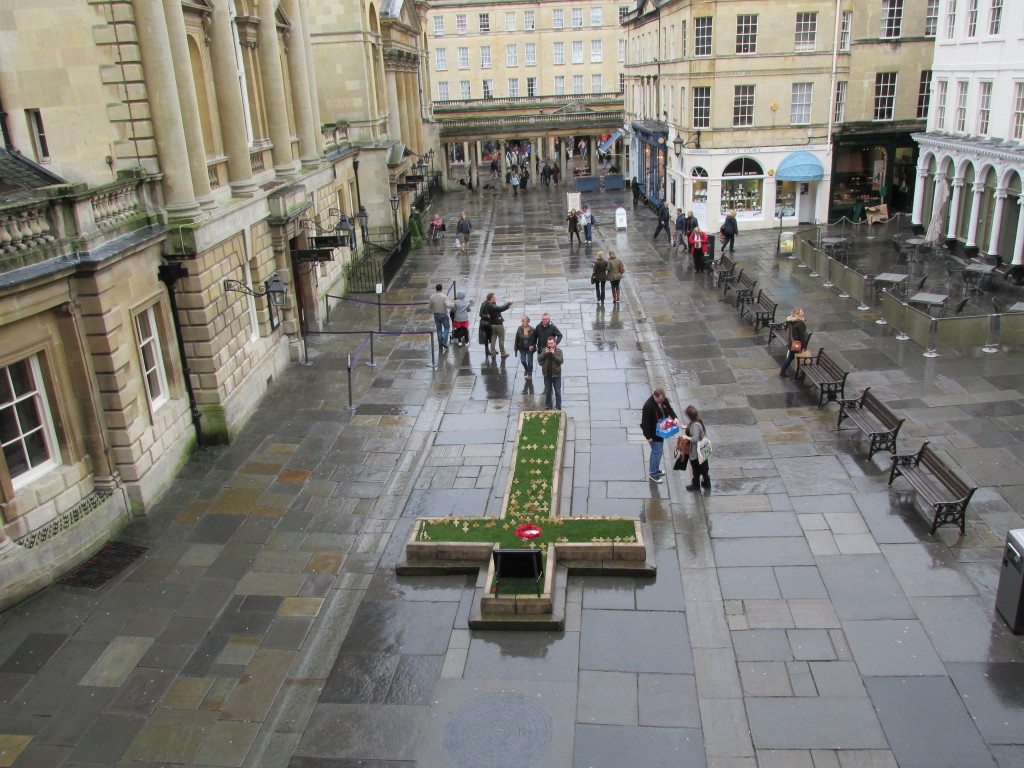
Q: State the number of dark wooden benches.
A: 7